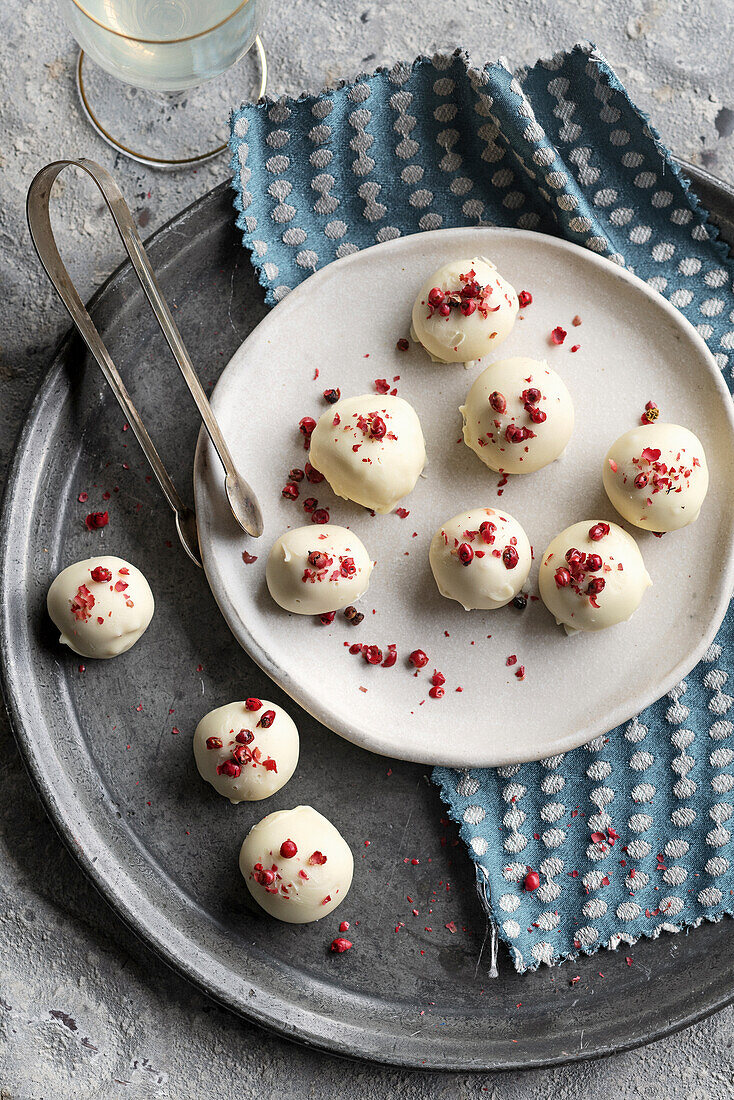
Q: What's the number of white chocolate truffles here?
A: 10